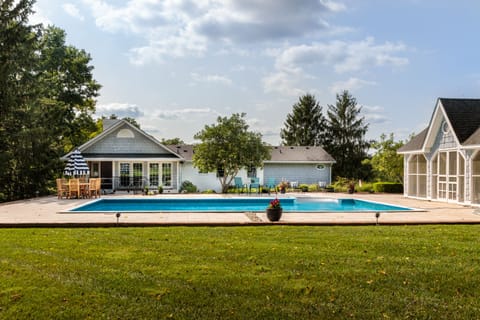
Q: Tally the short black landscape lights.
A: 2